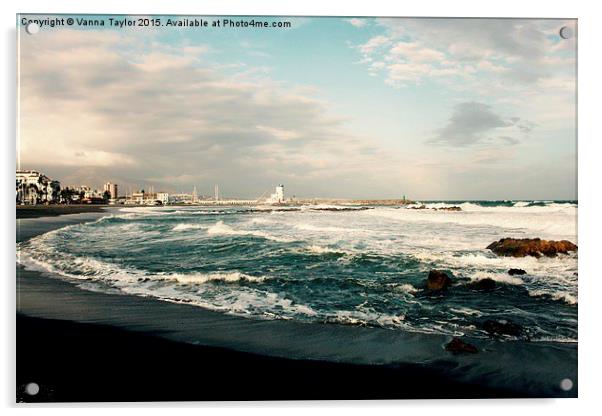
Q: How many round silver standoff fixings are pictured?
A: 4